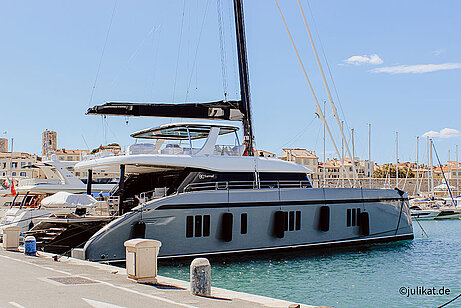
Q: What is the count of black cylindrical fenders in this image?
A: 5